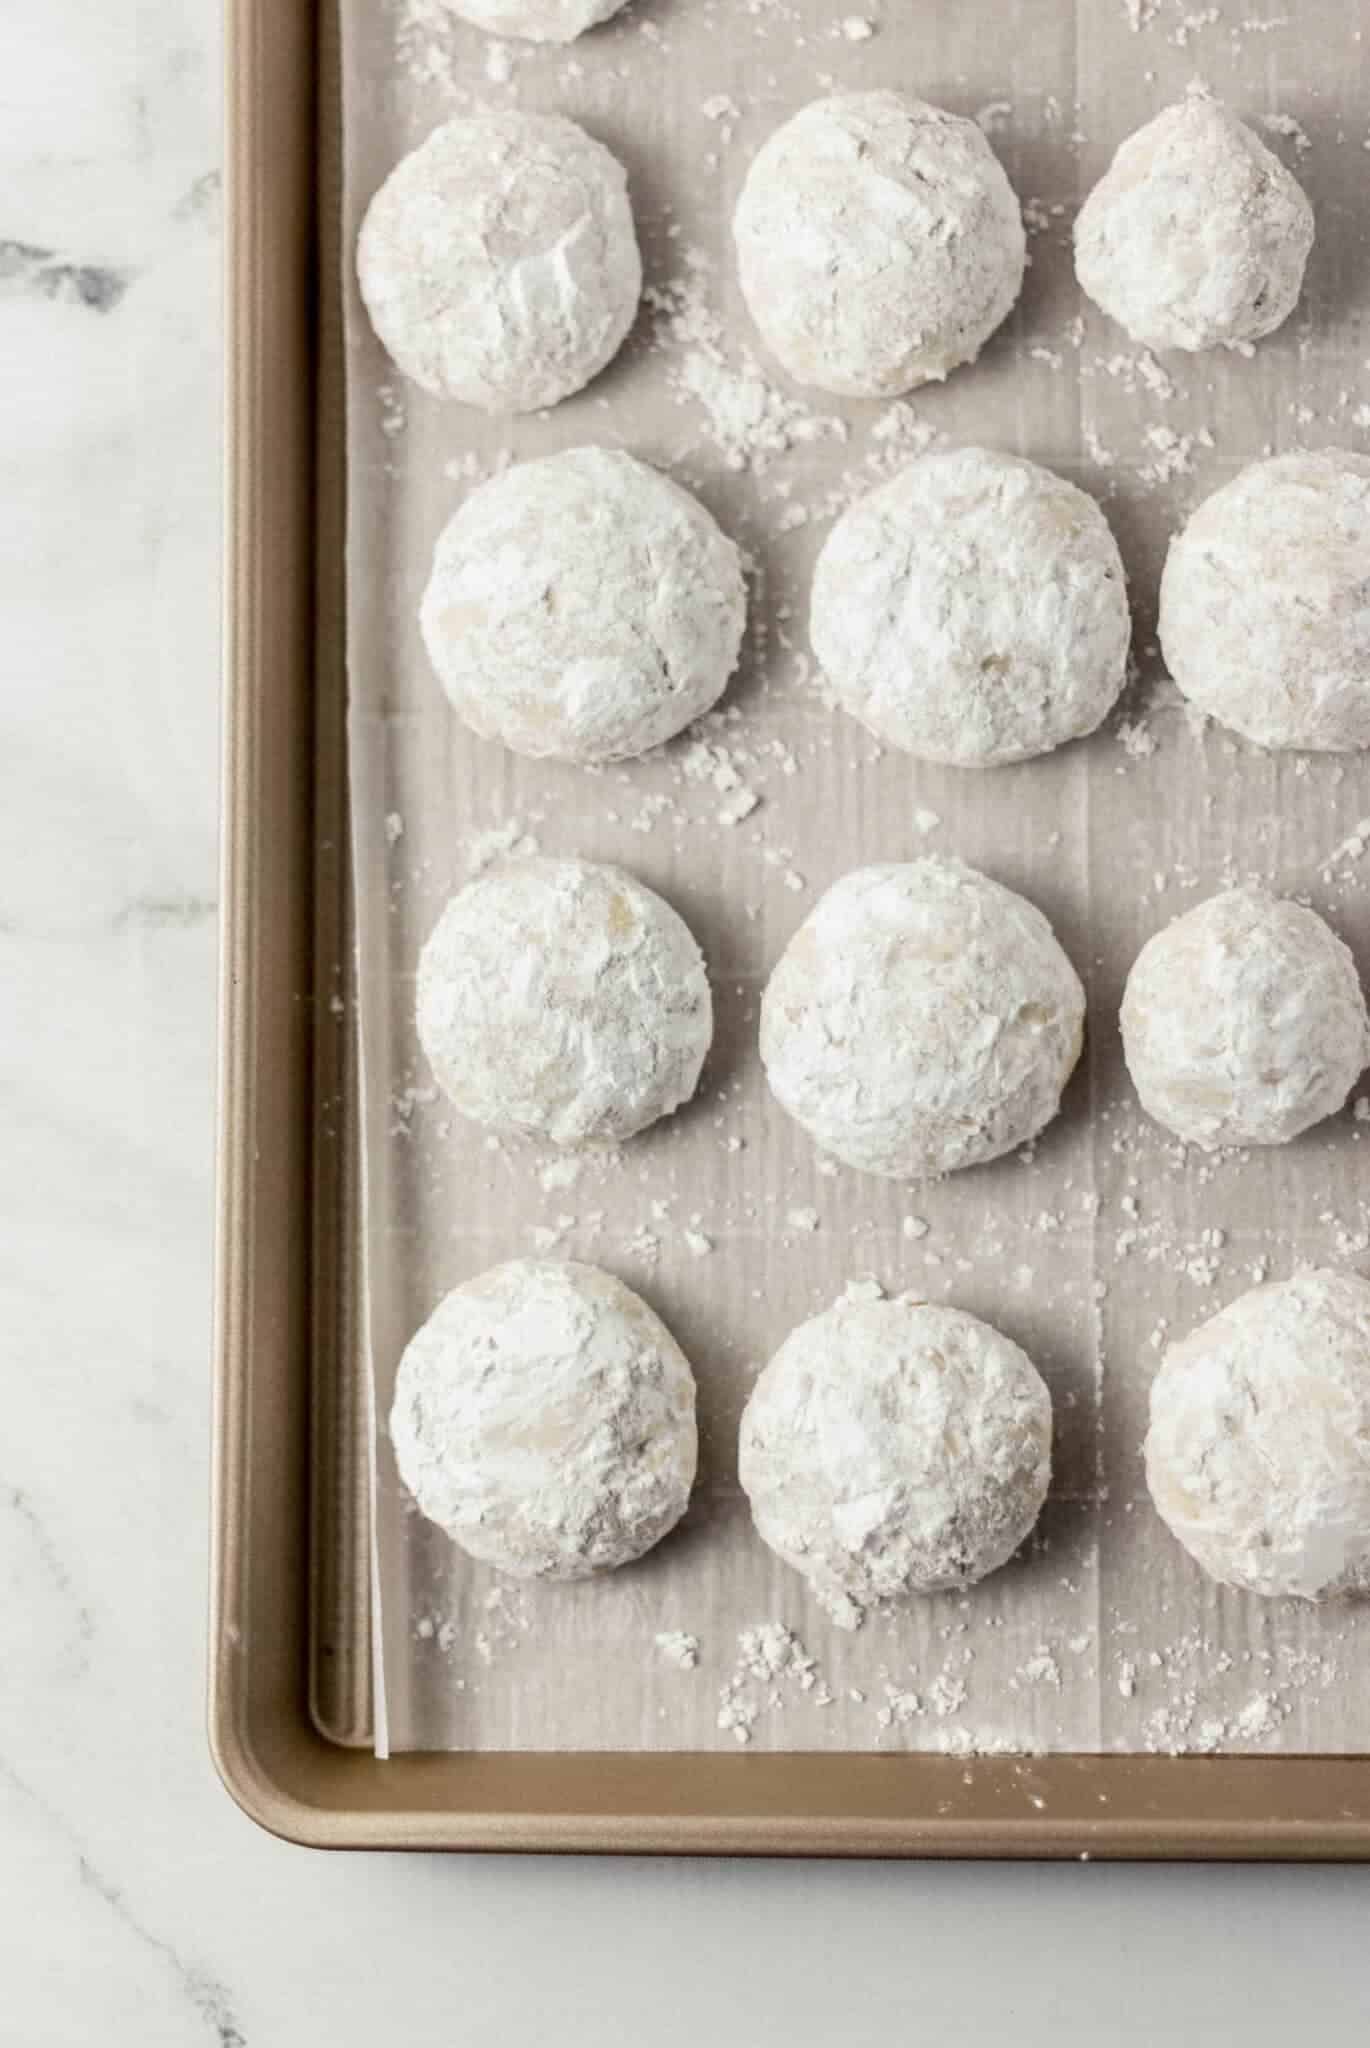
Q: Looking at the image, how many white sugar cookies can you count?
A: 13